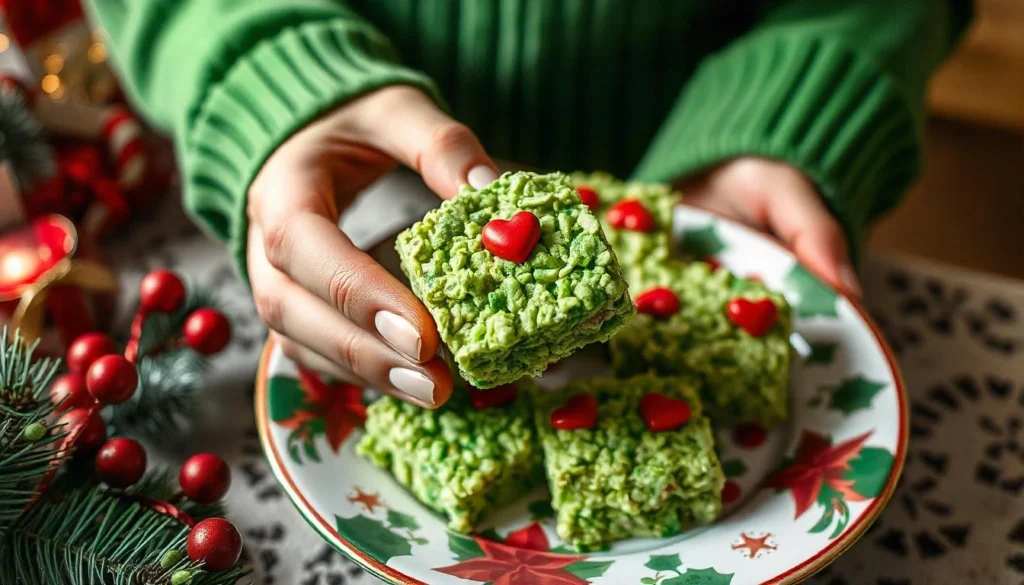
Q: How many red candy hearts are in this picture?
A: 8